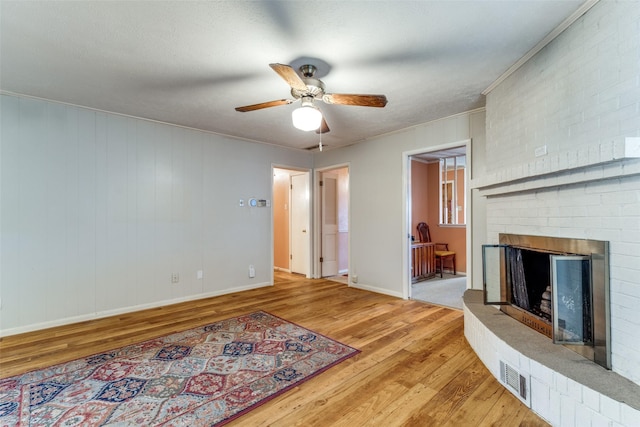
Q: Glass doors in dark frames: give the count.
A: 2